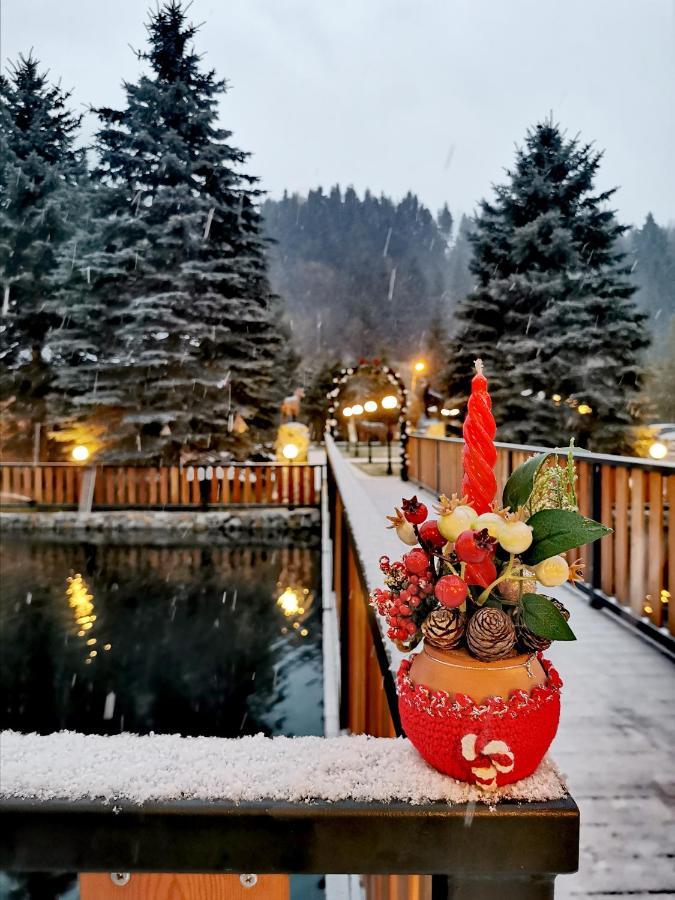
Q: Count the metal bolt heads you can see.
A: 2